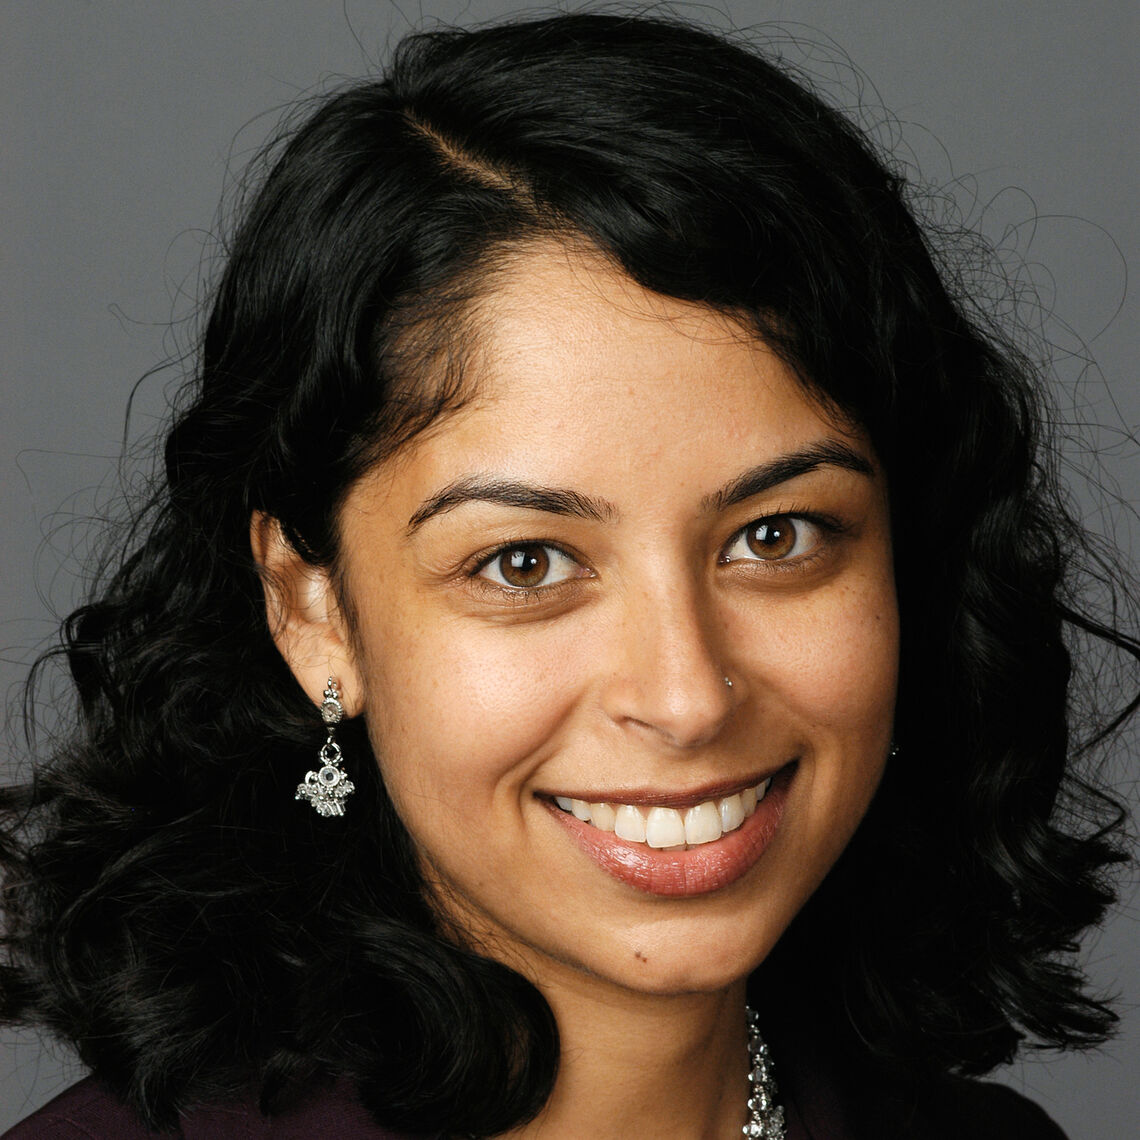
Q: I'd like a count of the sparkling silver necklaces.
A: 1